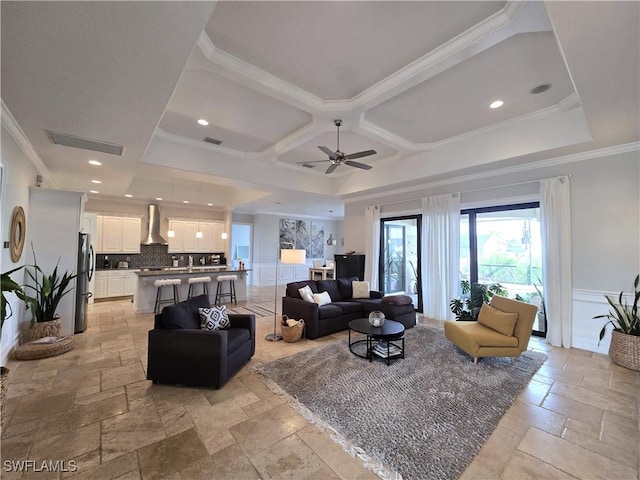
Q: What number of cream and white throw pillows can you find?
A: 3